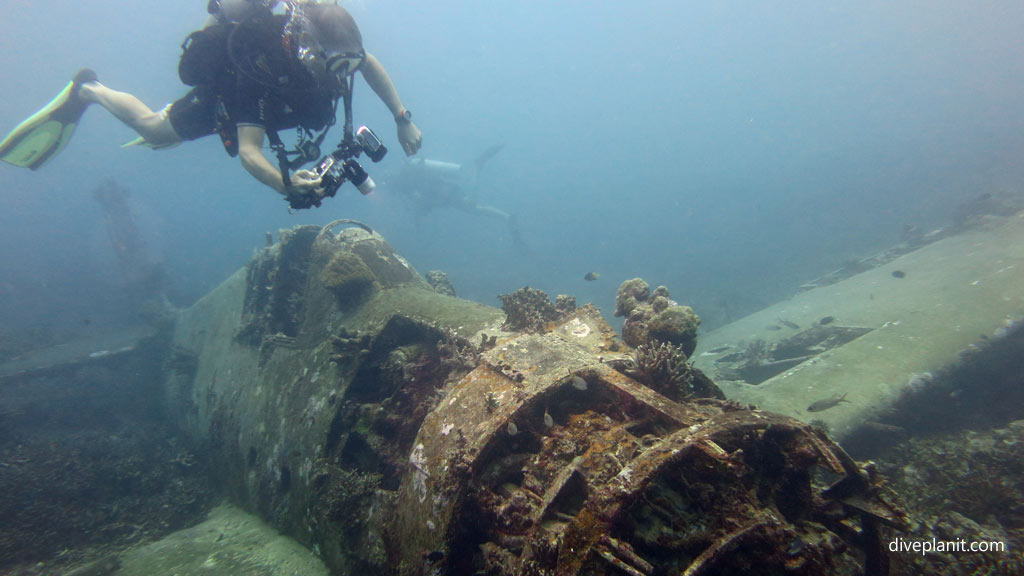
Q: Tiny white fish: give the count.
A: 3